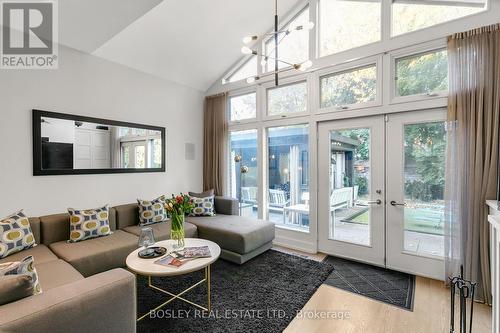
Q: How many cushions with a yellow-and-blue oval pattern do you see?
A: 5